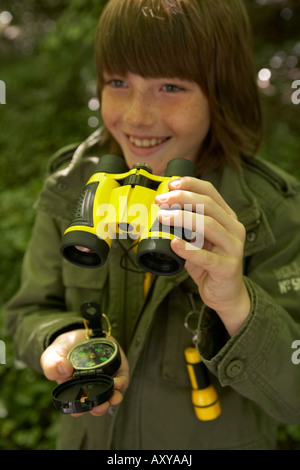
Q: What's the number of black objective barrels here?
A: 2